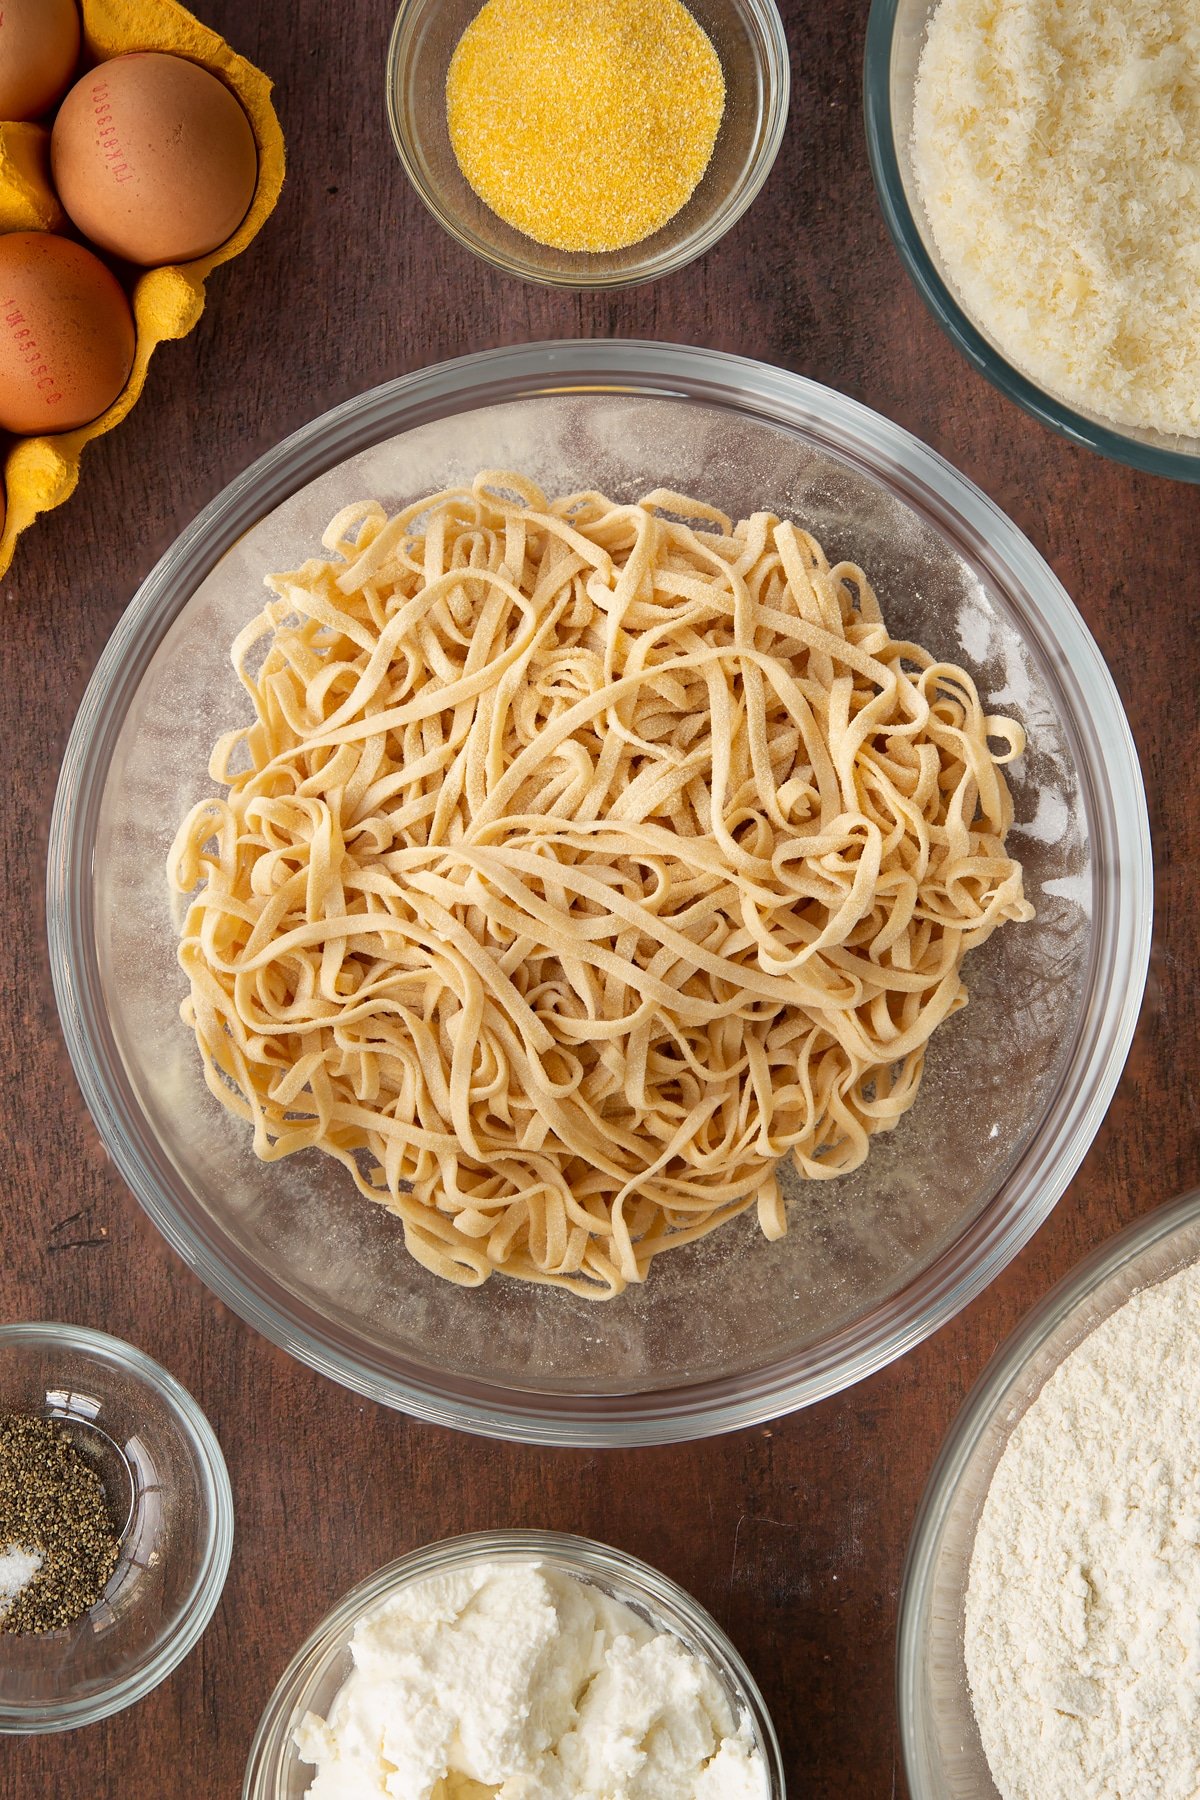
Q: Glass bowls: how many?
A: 6